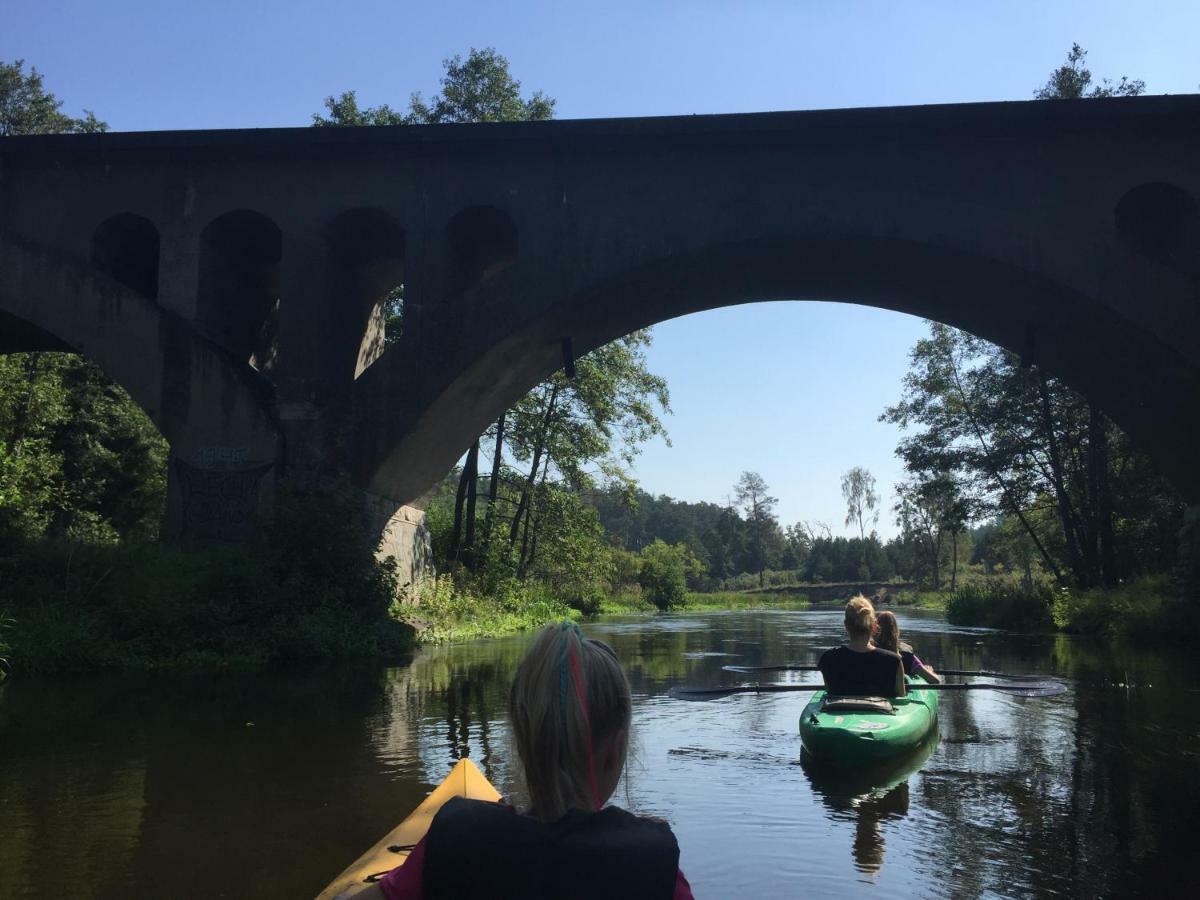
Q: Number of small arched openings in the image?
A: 5